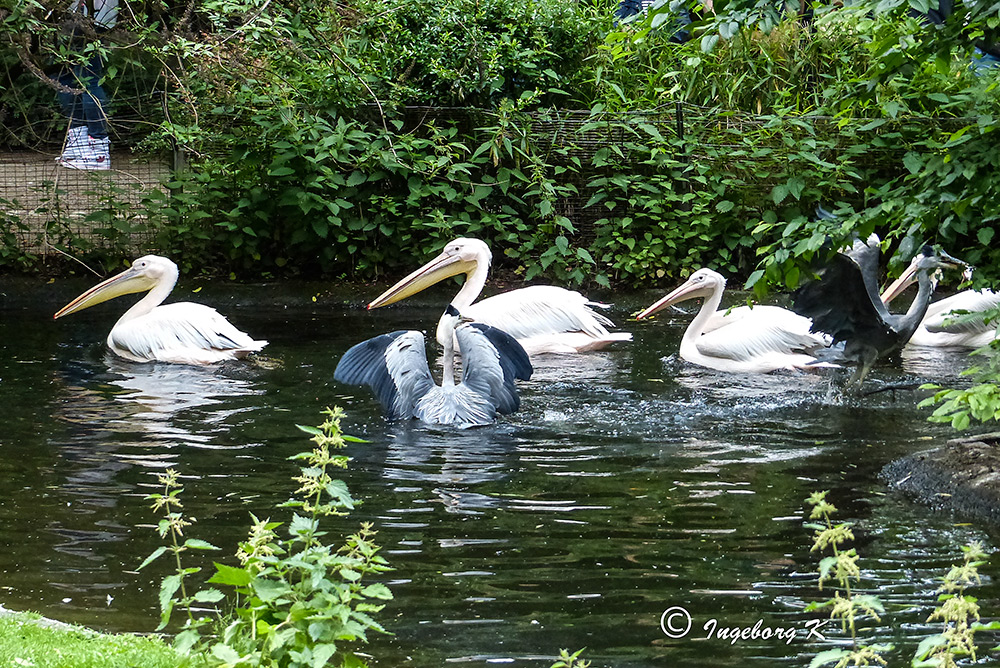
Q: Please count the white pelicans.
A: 4